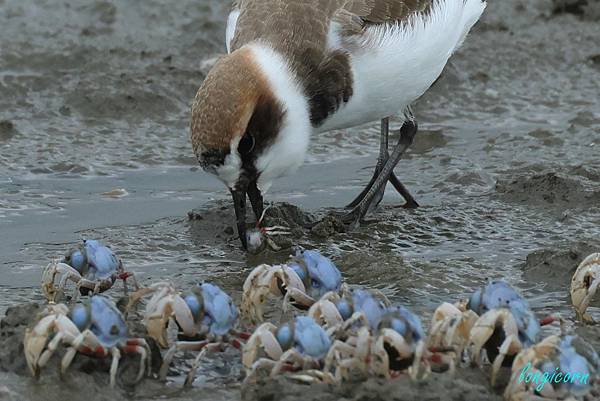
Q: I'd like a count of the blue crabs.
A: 9